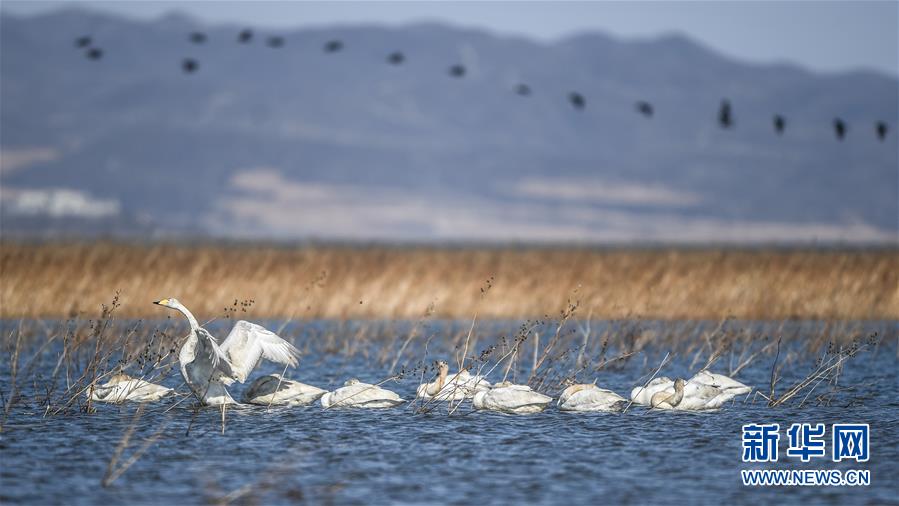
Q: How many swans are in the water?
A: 9